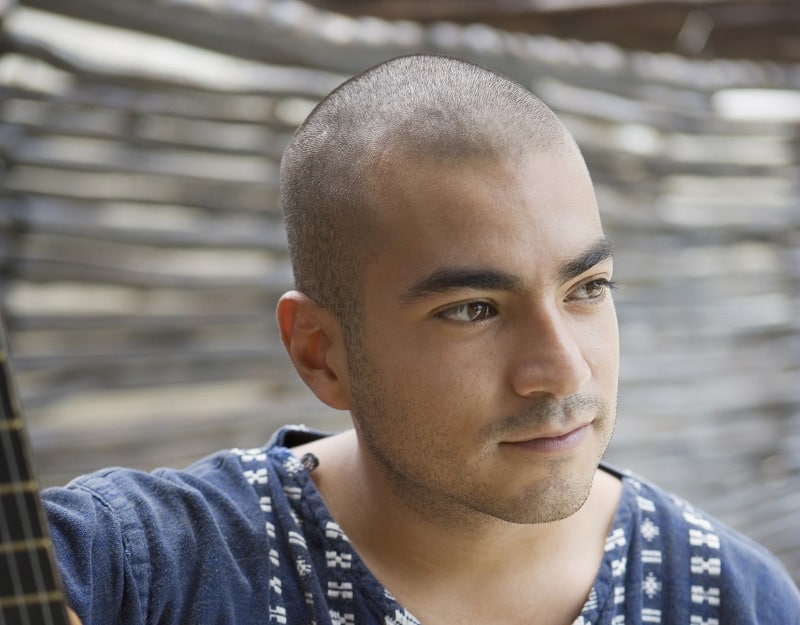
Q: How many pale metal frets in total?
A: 5